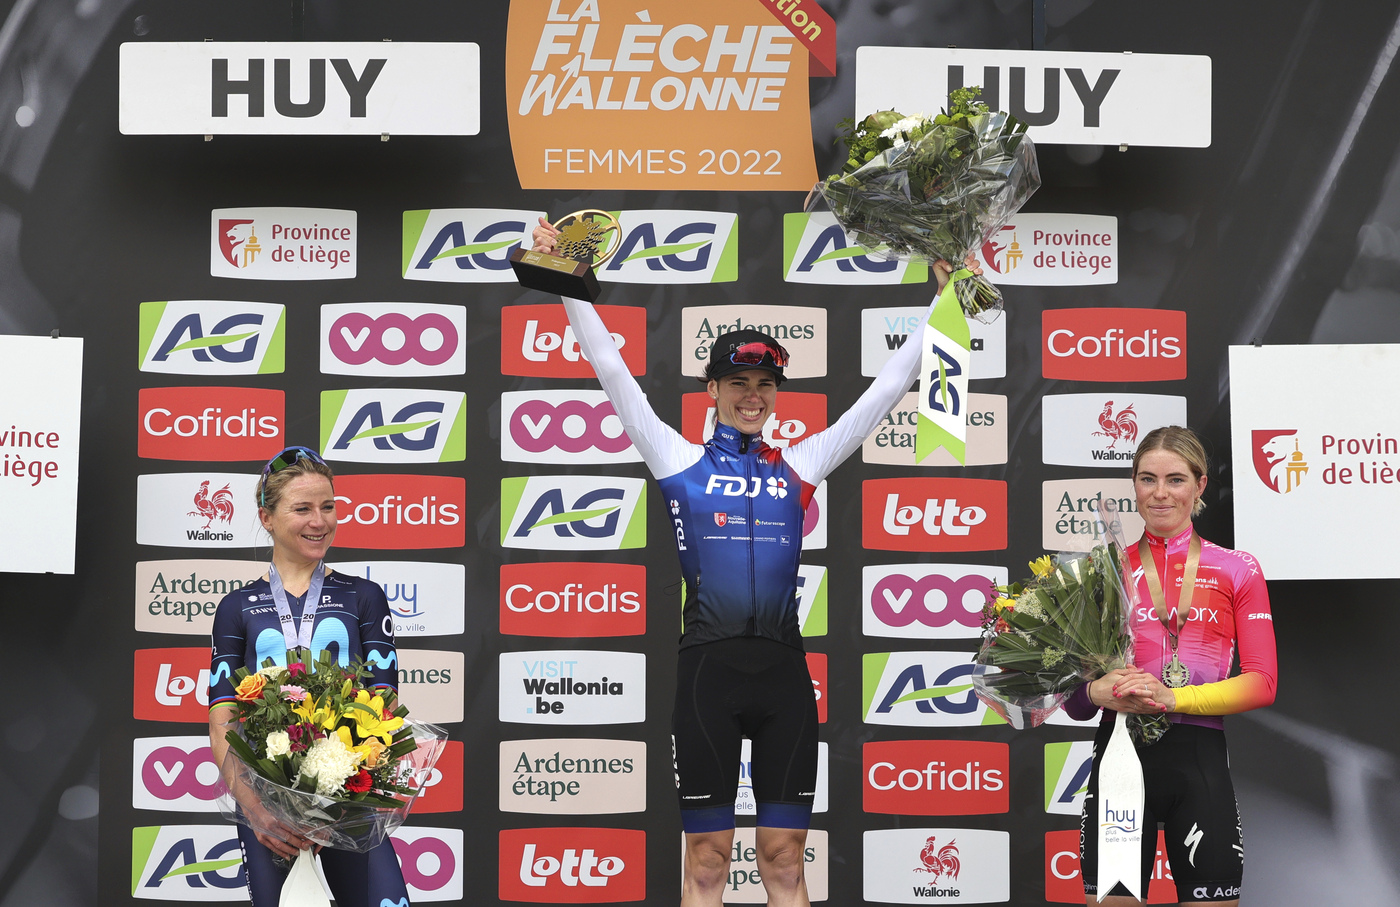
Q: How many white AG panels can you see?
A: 10